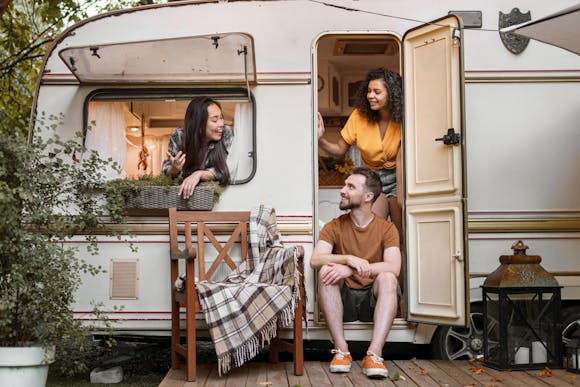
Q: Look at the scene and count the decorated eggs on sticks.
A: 0